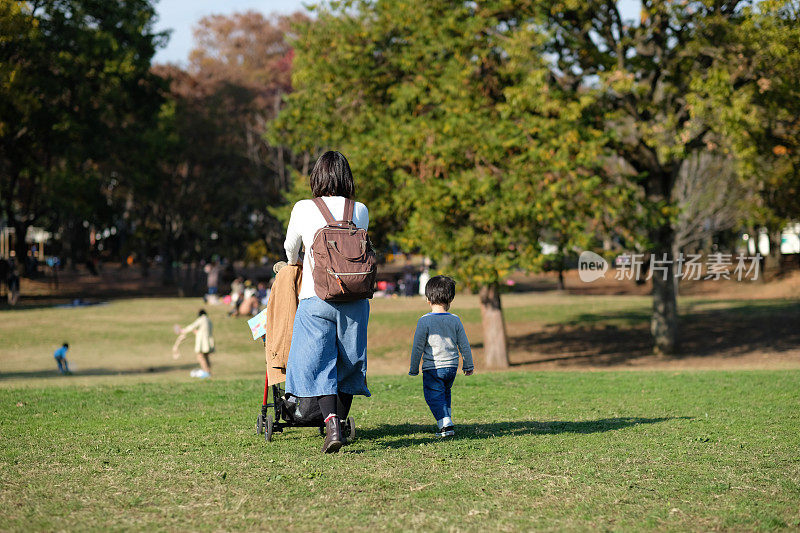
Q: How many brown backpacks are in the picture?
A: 1